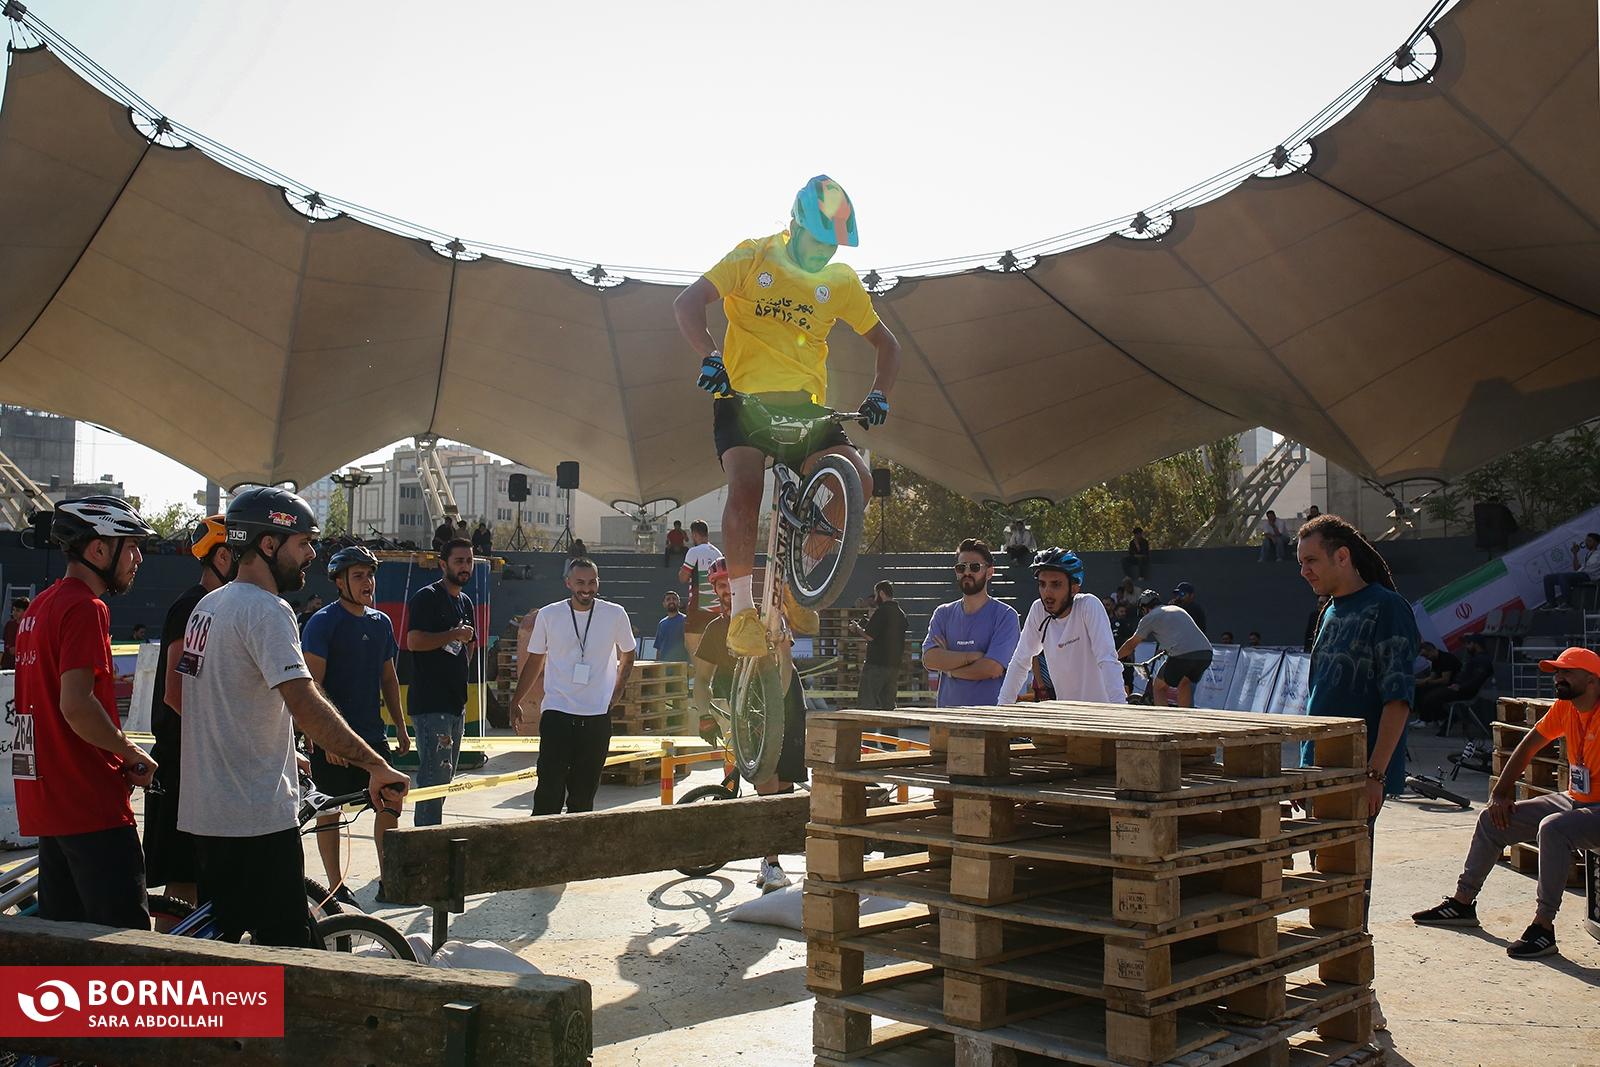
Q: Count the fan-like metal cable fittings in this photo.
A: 10